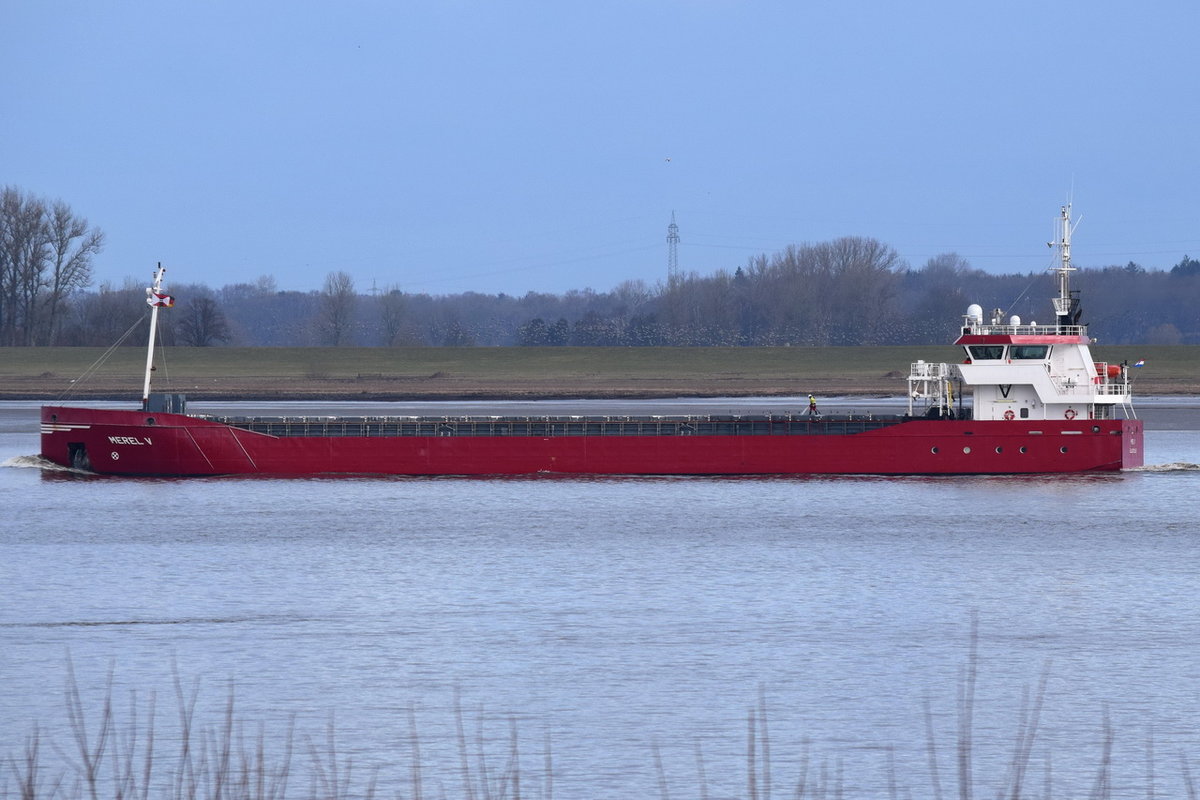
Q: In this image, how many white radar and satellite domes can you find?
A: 3